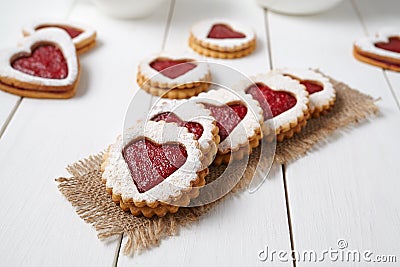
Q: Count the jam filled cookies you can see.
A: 10